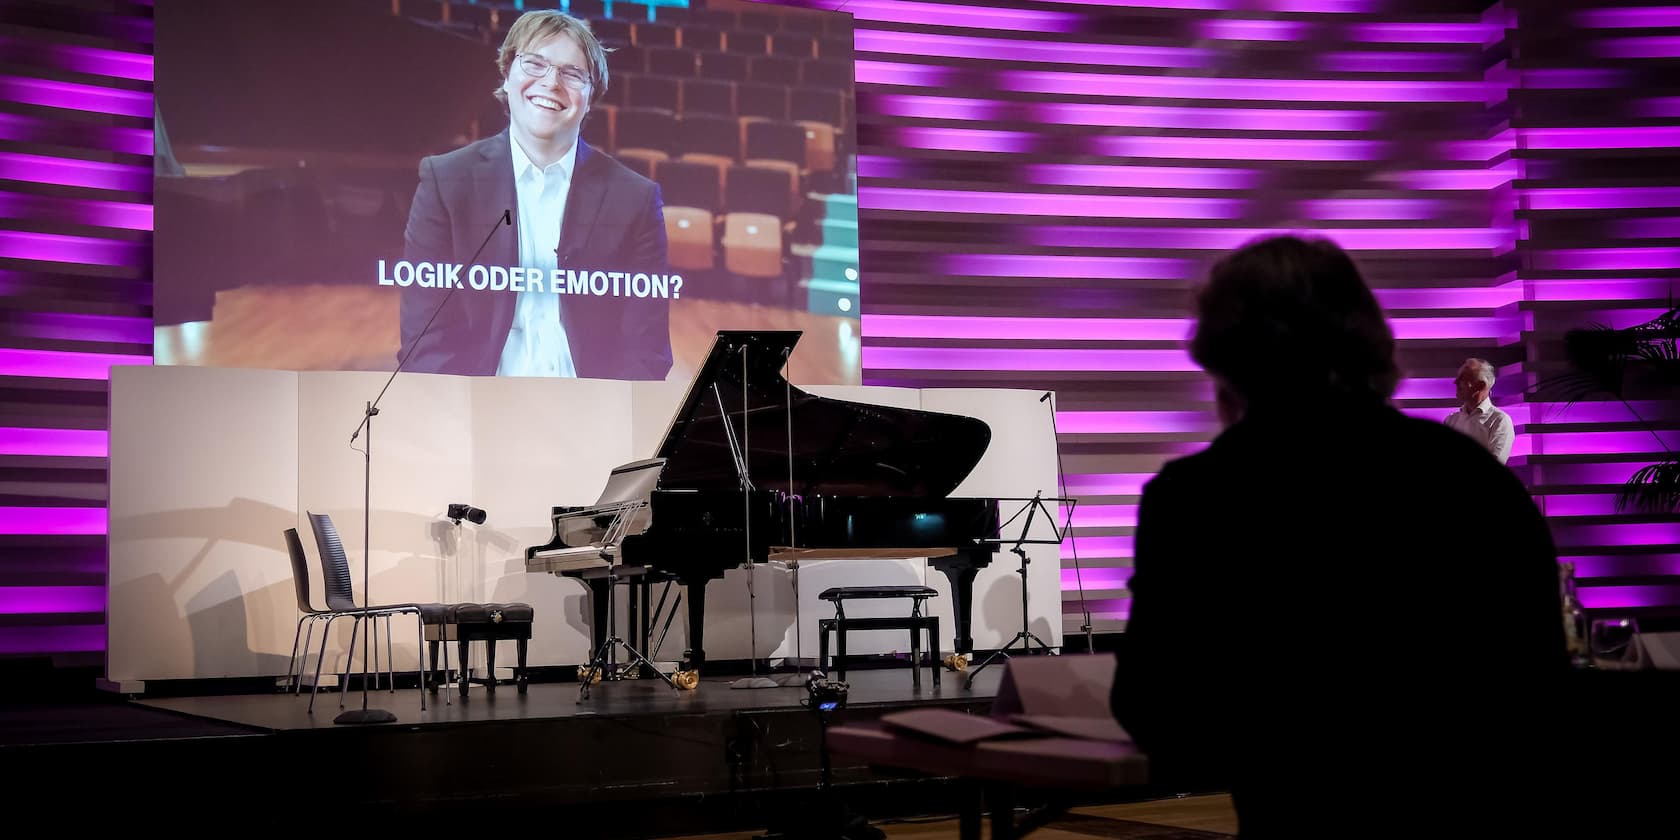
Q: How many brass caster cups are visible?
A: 3